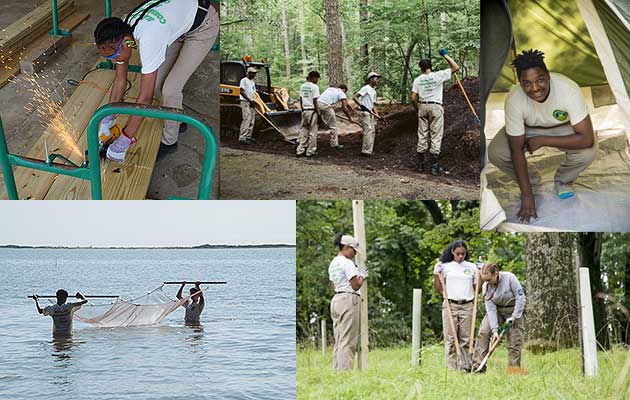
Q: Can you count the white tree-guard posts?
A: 3